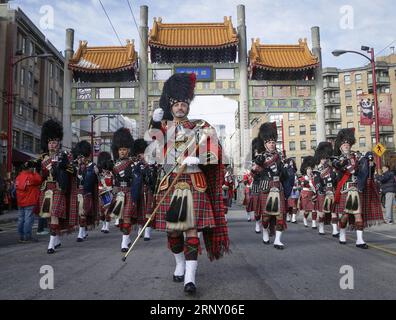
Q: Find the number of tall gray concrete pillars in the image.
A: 4